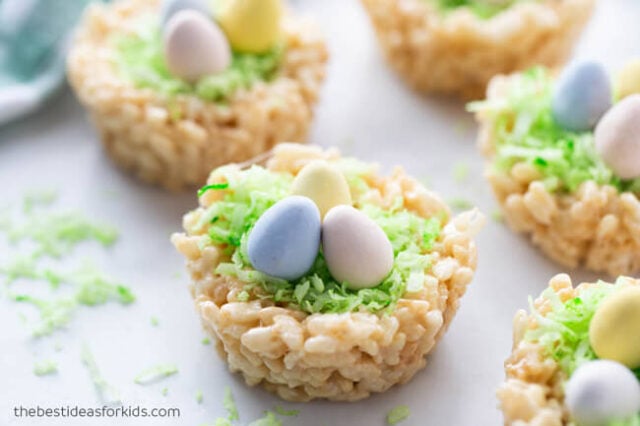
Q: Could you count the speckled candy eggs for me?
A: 11